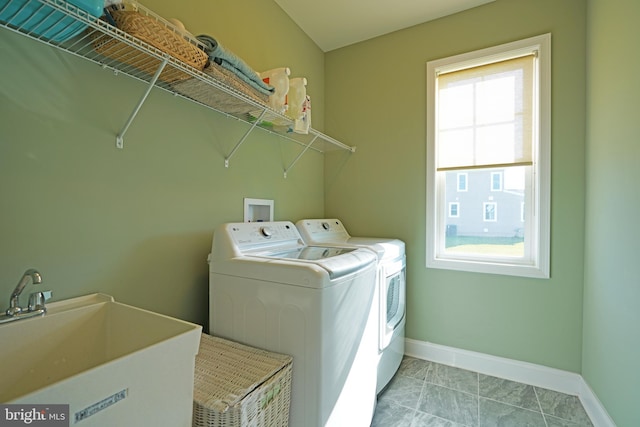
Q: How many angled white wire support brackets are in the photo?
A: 3